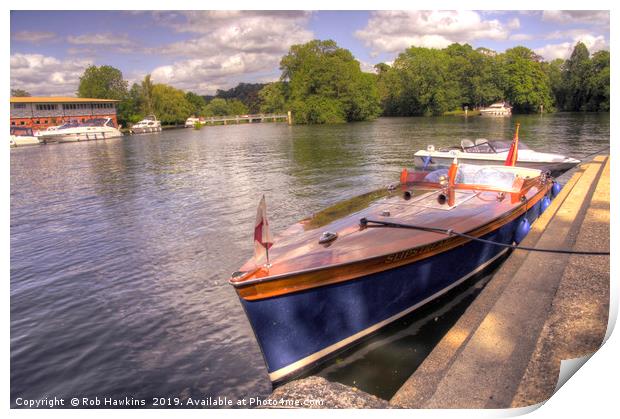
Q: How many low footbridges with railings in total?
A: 1